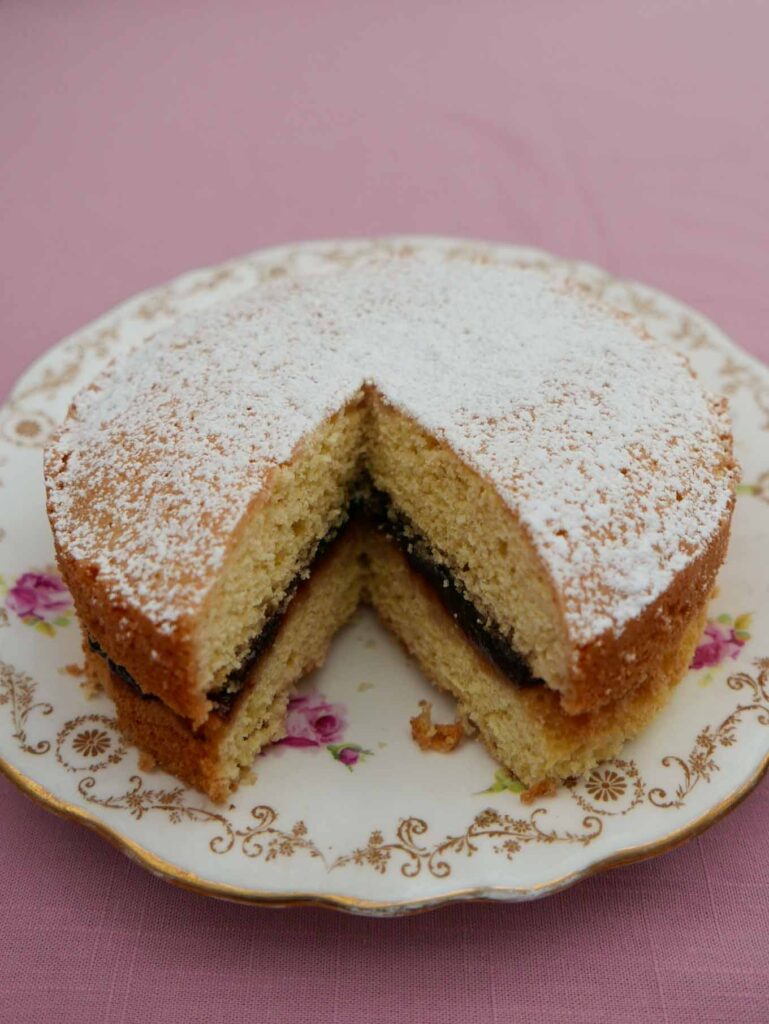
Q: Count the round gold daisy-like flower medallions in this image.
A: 3